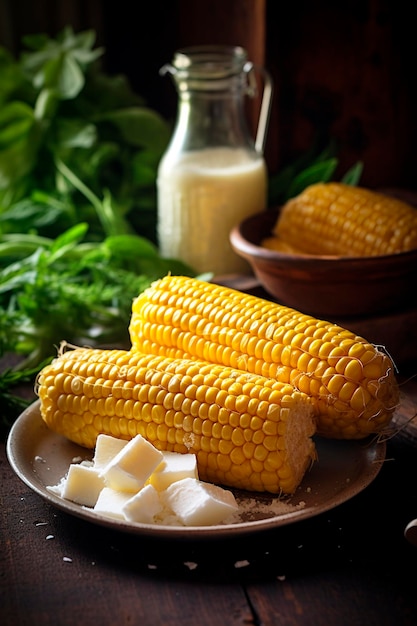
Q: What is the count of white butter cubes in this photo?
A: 7